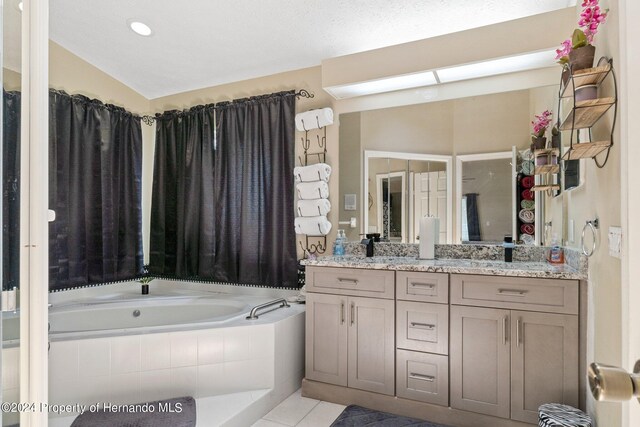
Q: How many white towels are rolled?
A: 5